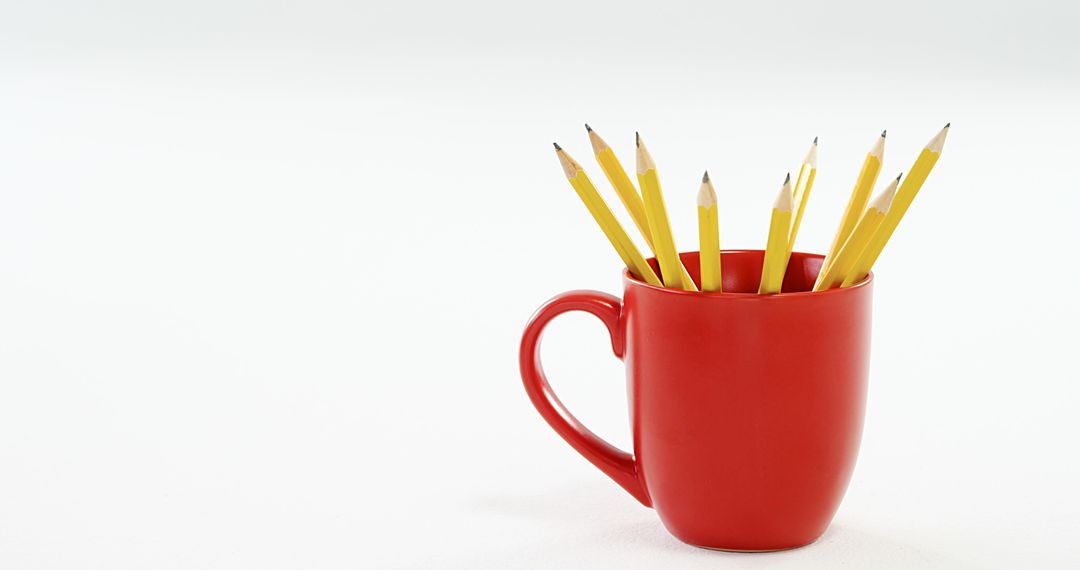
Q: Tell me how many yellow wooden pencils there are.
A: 9